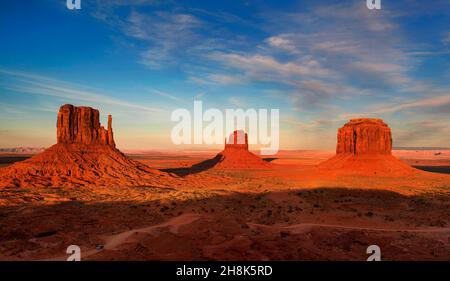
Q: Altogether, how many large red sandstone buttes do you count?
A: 3